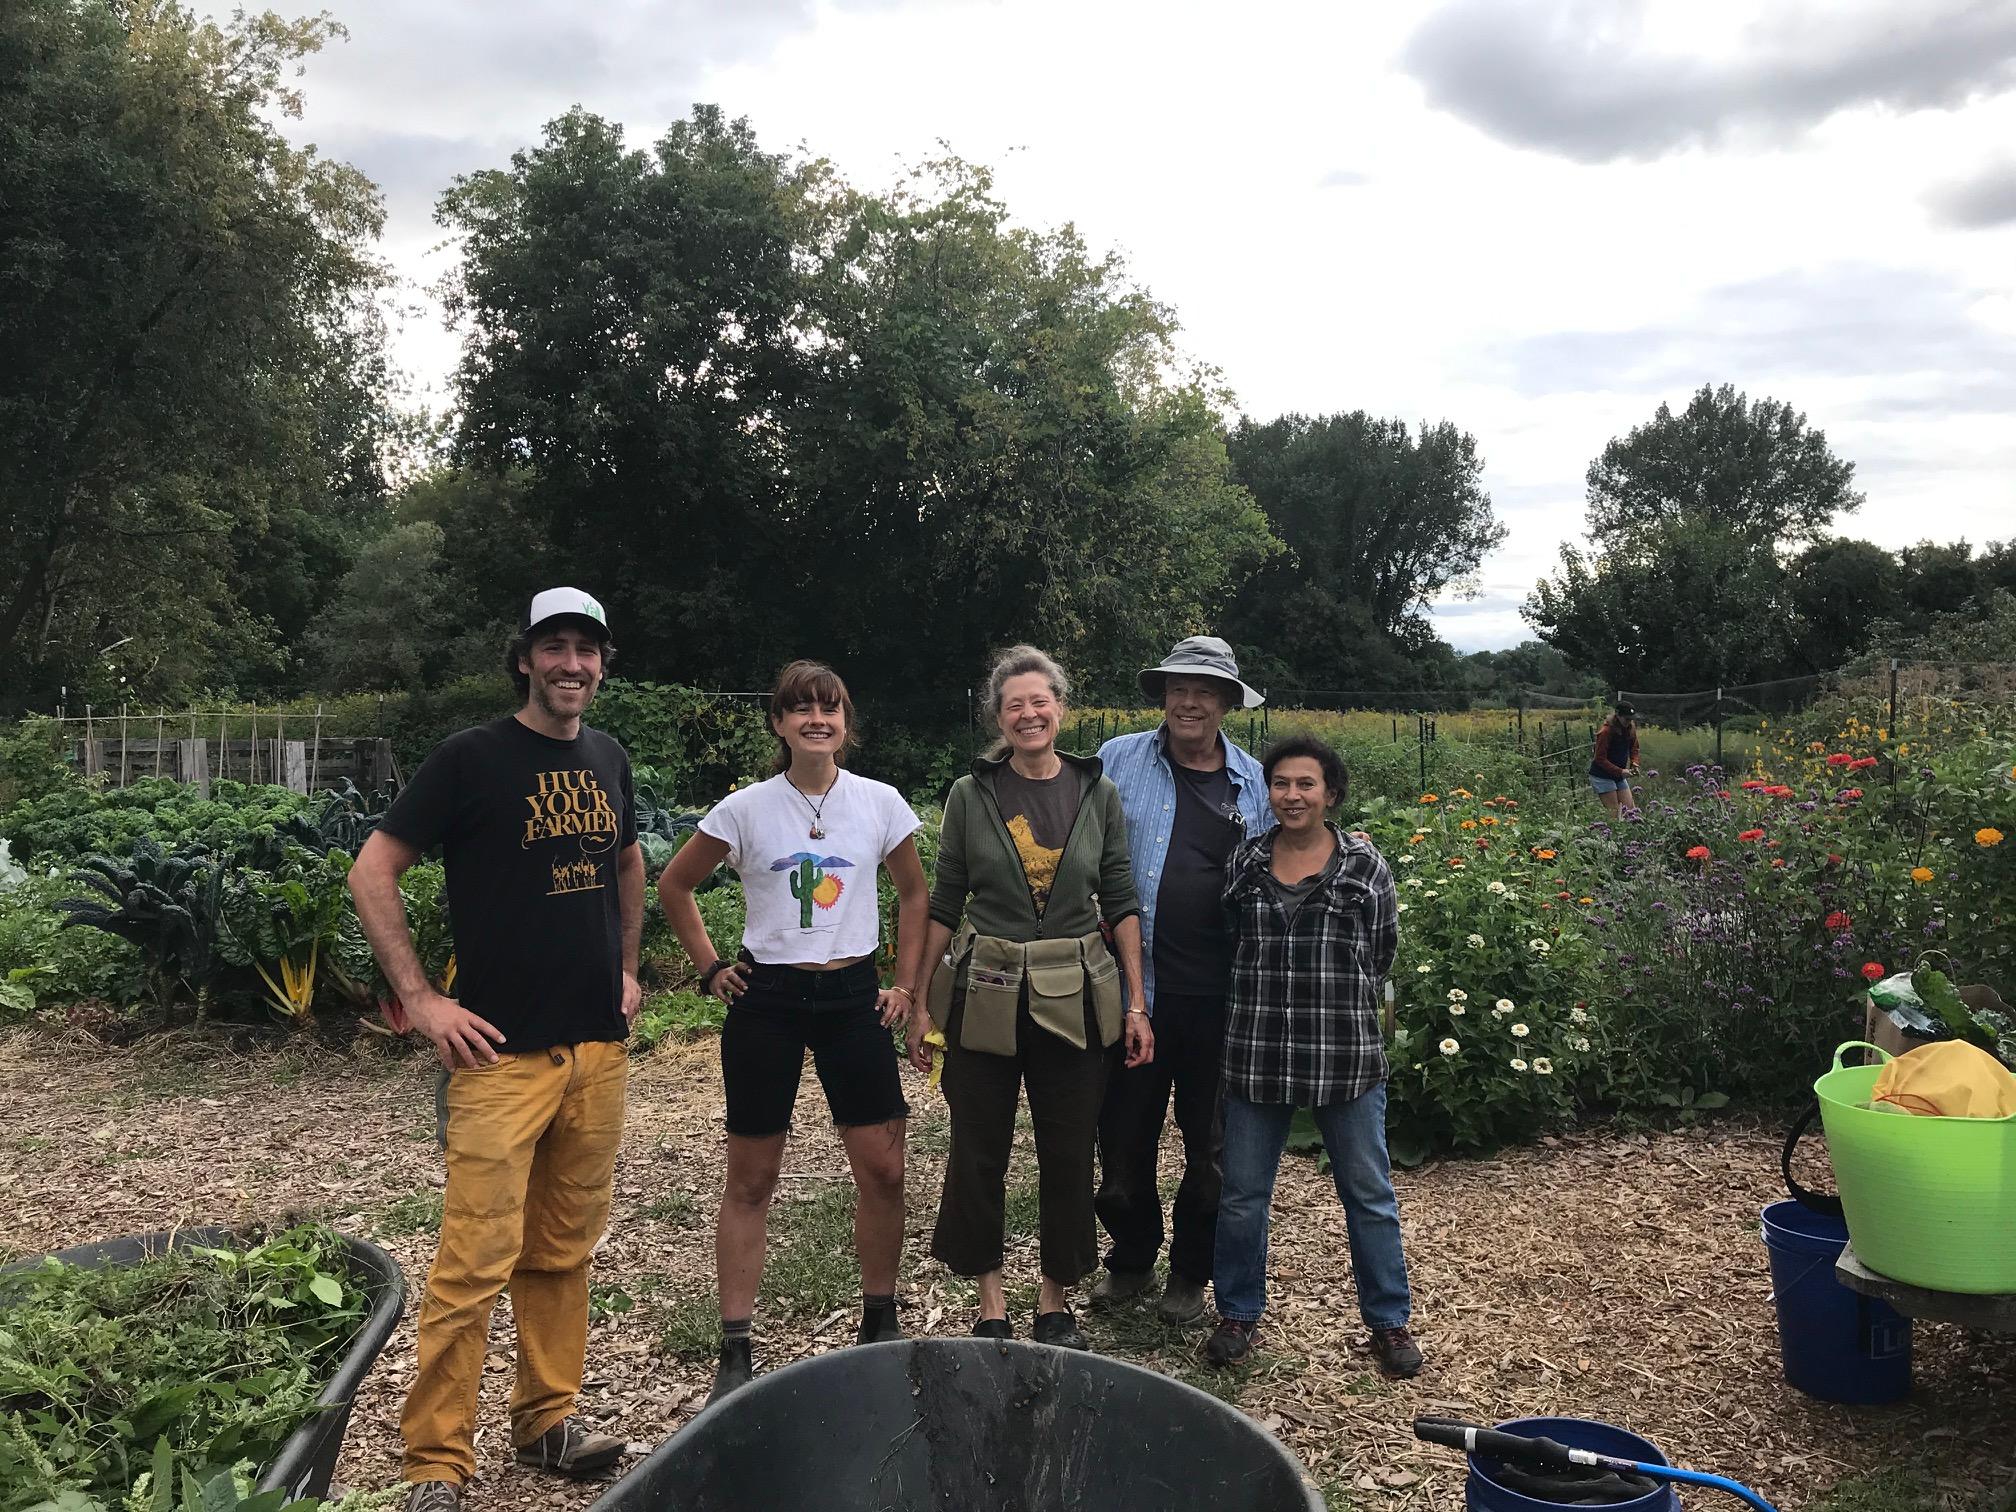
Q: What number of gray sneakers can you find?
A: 2